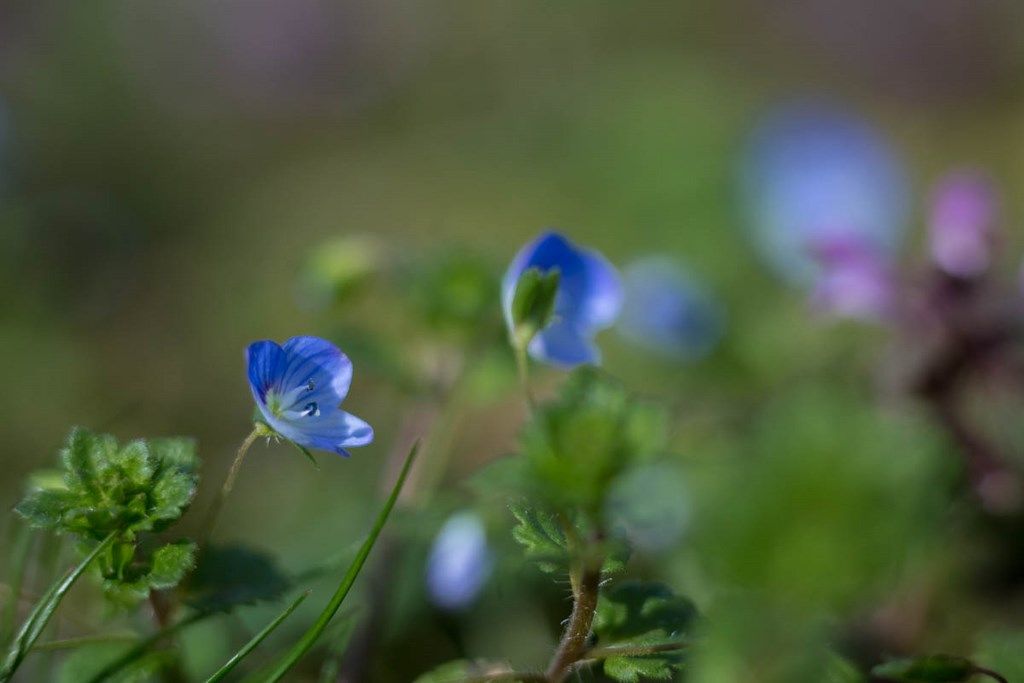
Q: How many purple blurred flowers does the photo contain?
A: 2